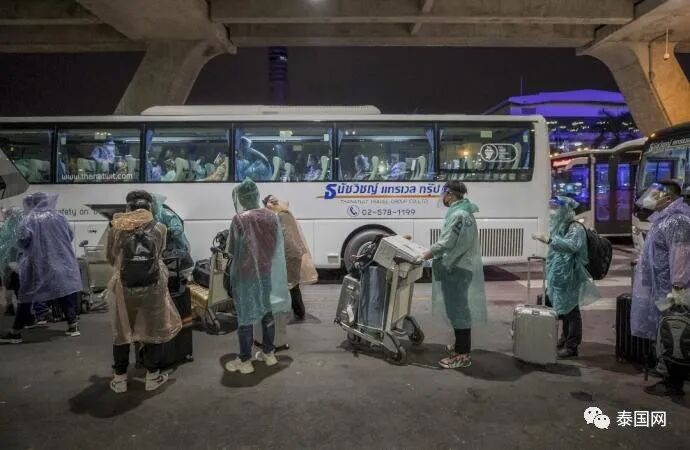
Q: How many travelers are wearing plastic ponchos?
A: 9